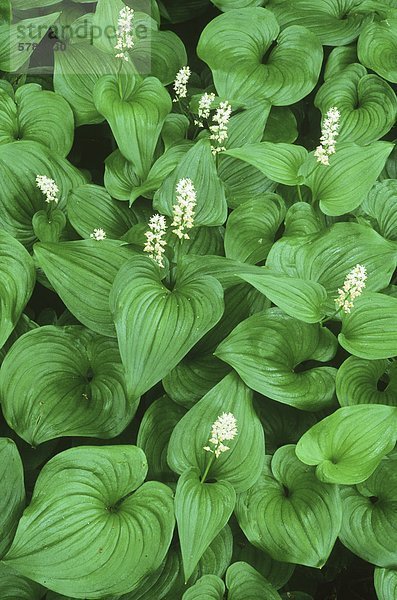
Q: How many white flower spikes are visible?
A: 11